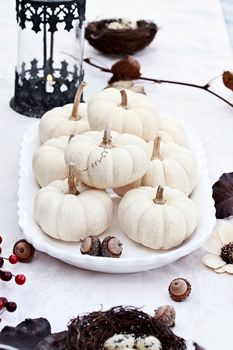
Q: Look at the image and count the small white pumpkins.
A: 8